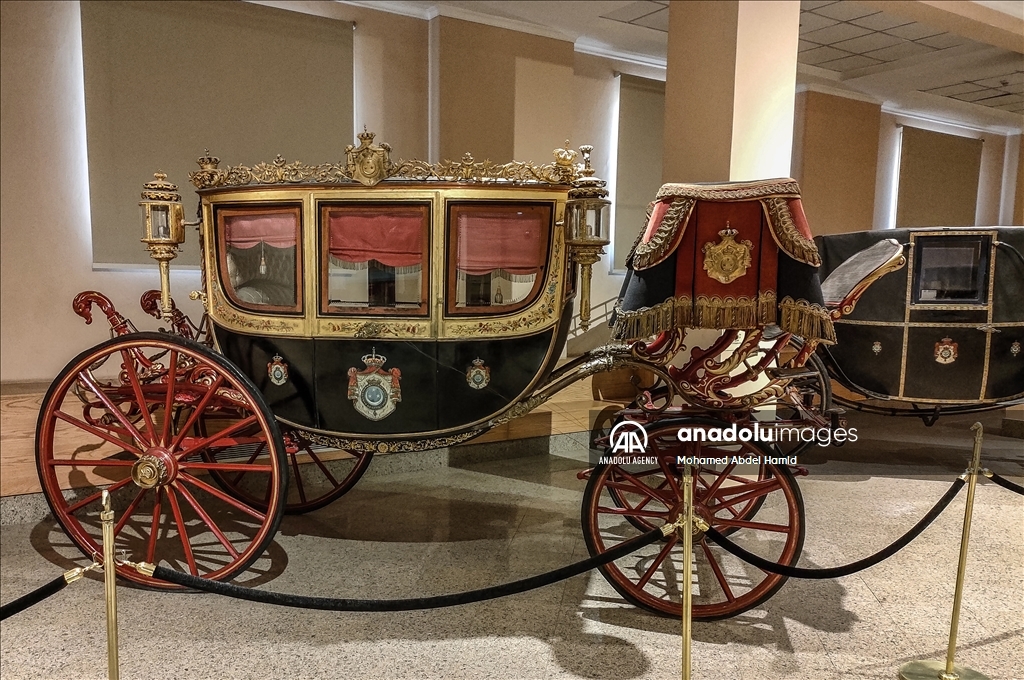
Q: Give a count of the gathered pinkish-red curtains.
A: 3